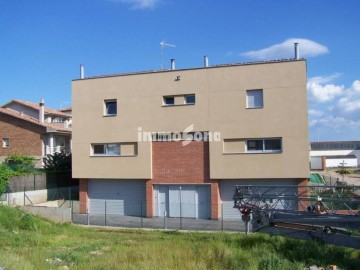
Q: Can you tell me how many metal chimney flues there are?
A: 4